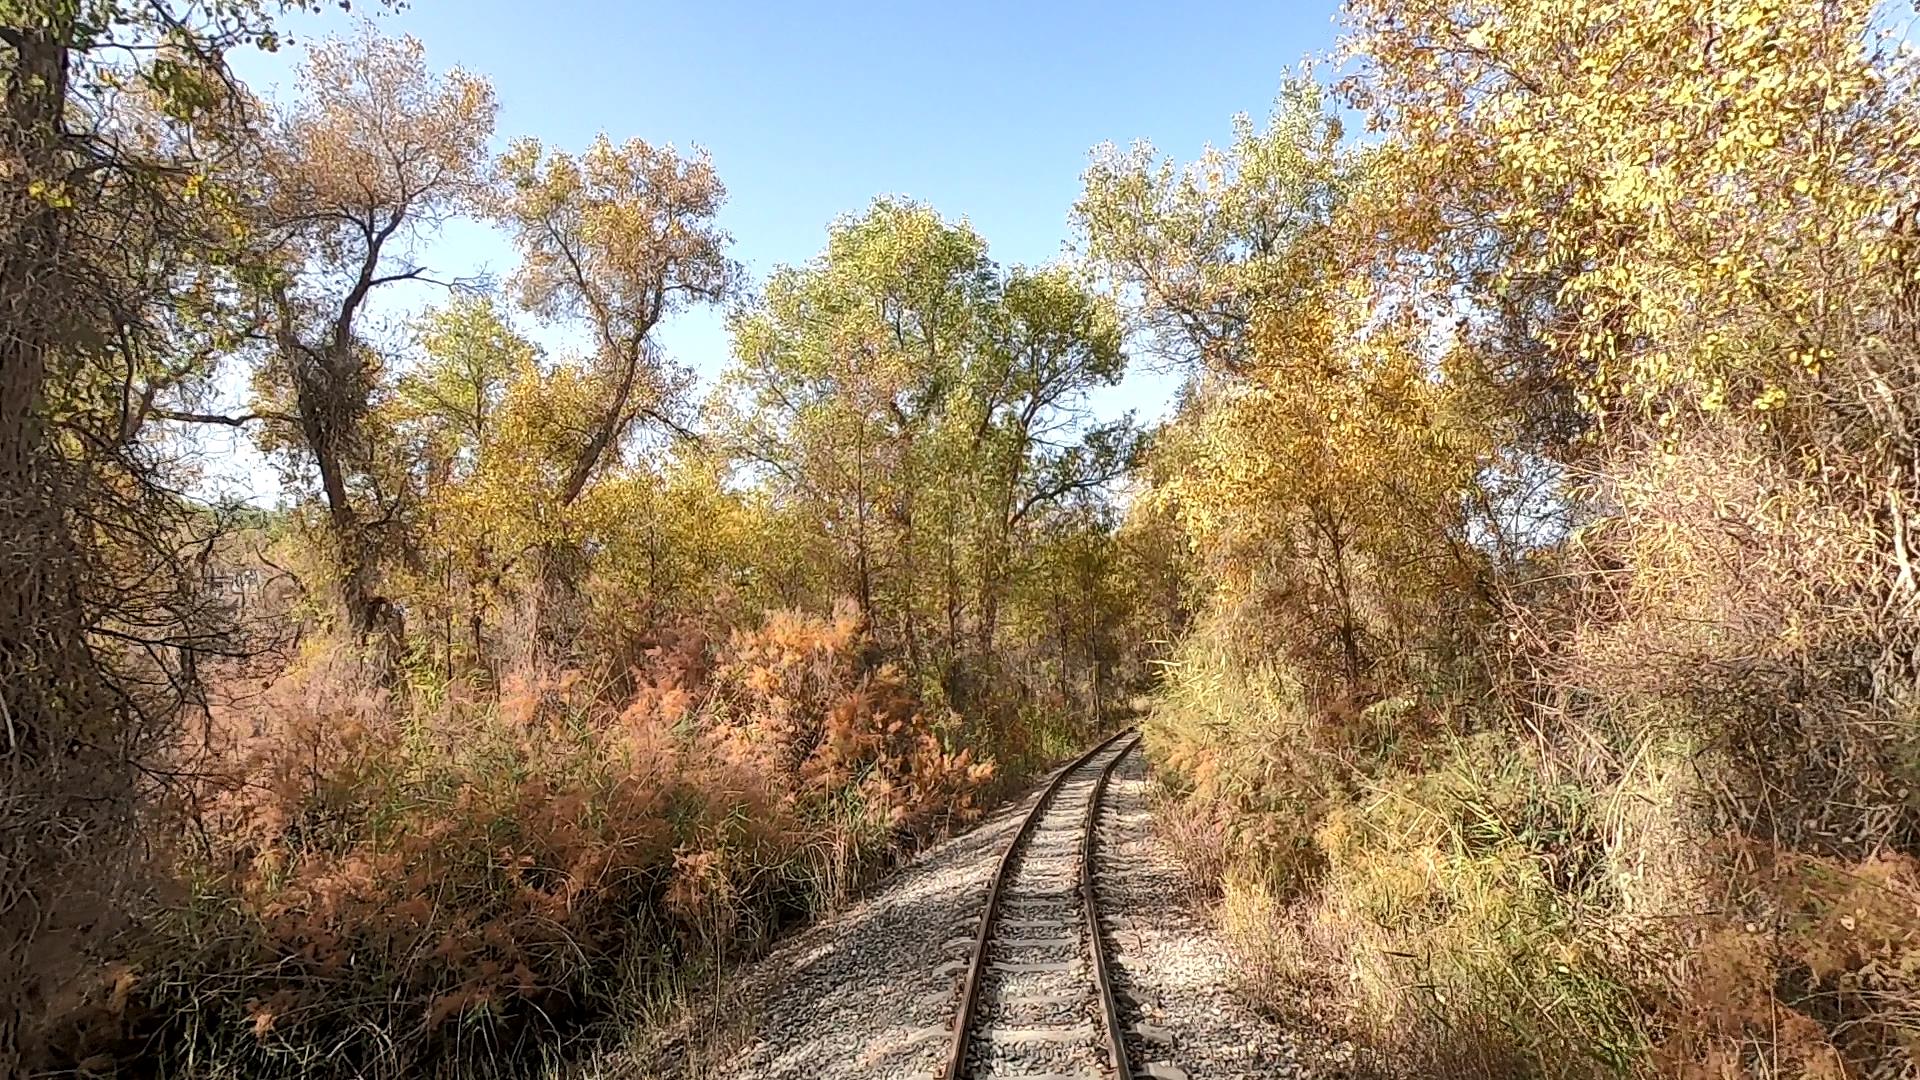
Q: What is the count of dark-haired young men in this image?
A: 0